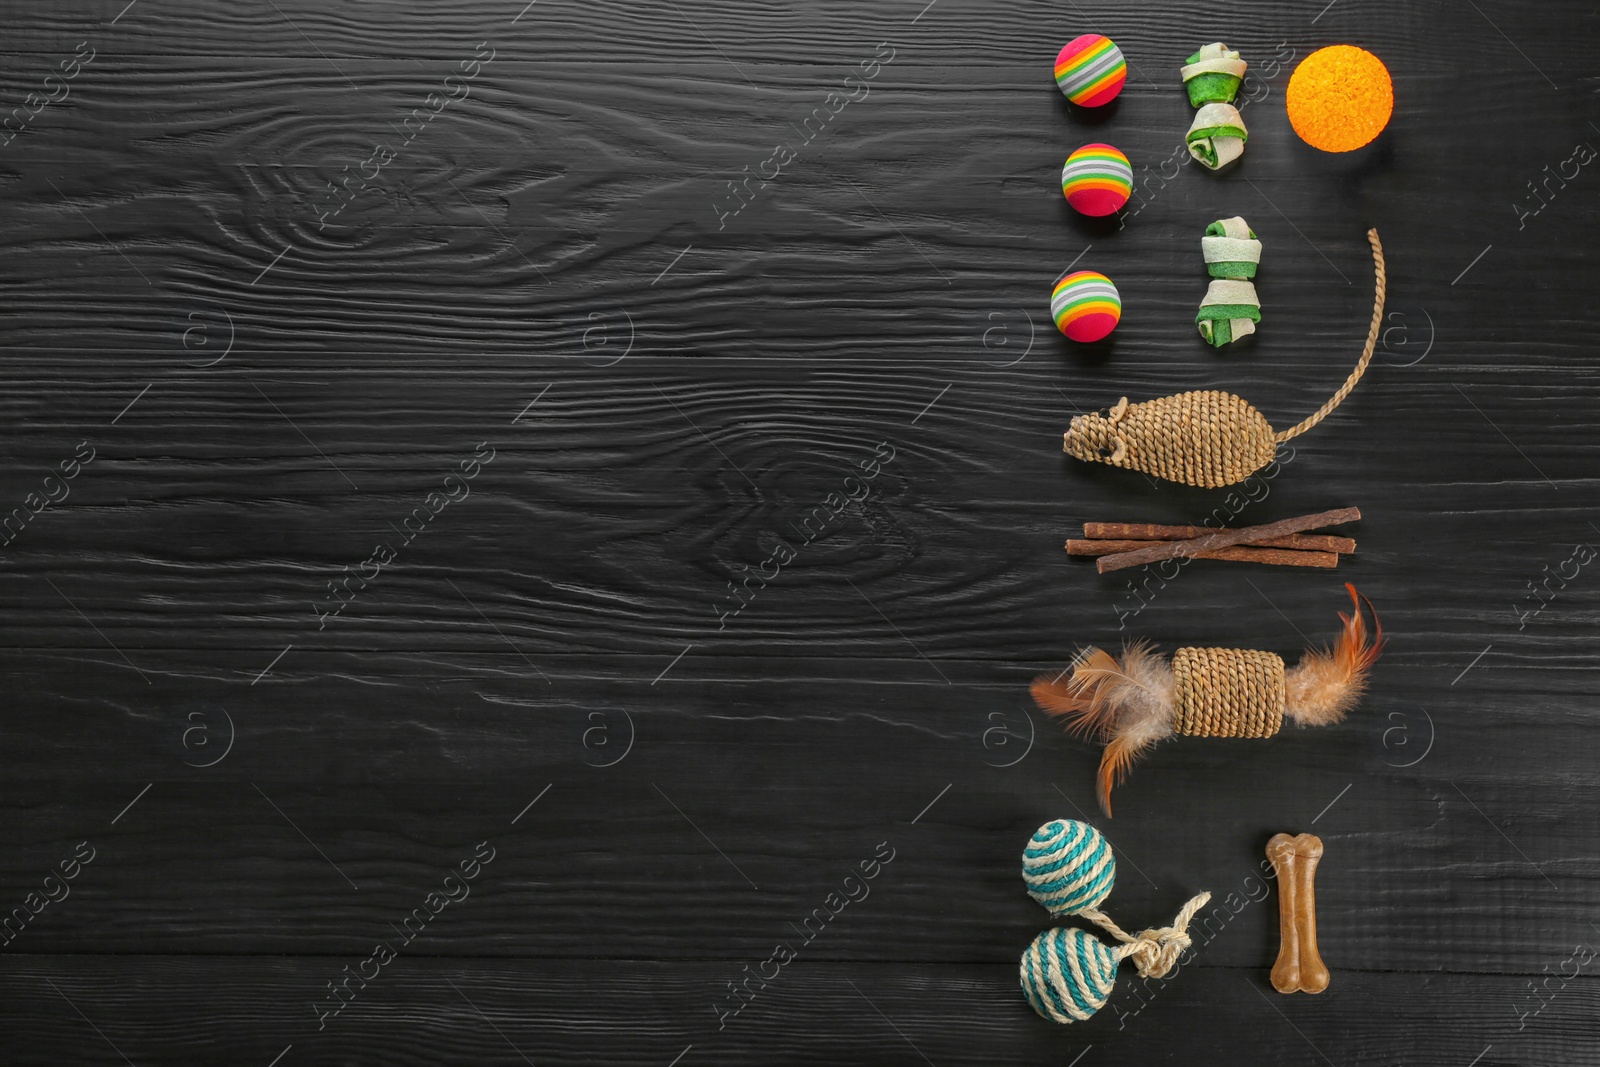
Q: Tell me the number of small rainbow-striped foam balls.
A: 3